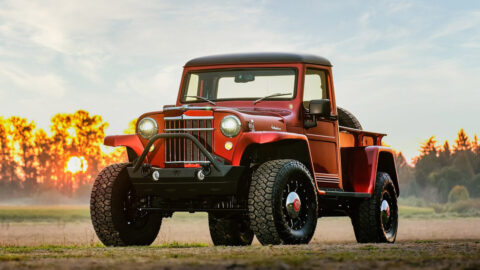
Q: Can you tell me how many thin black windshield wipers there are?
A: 2